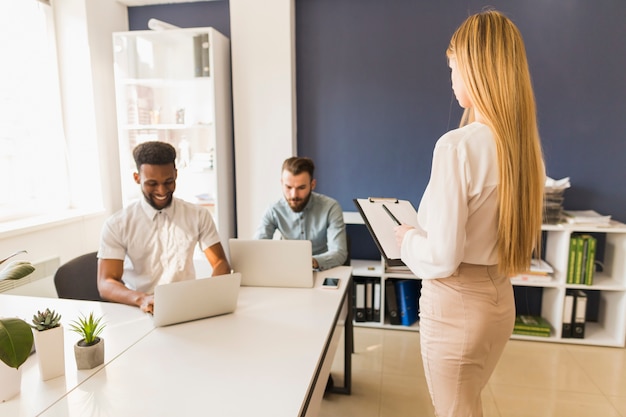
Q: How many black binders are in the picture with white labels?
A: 5